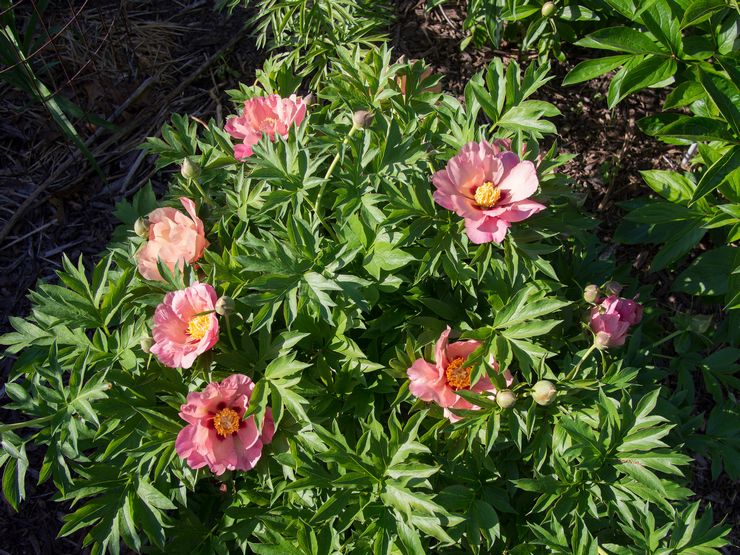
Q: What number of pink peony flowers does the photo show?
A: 7